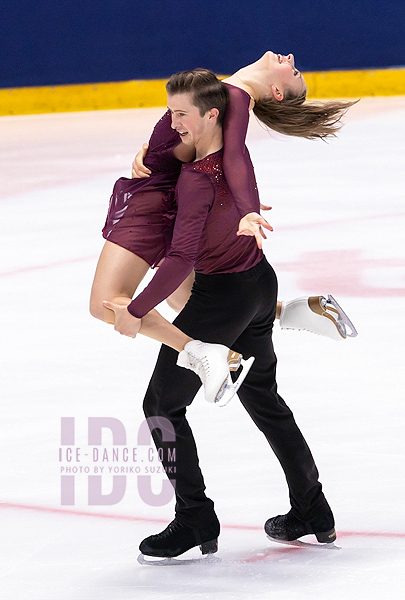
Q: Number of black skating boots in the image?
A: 2